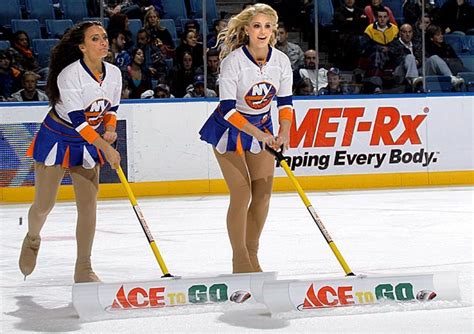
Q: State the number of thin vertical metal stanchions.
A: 4